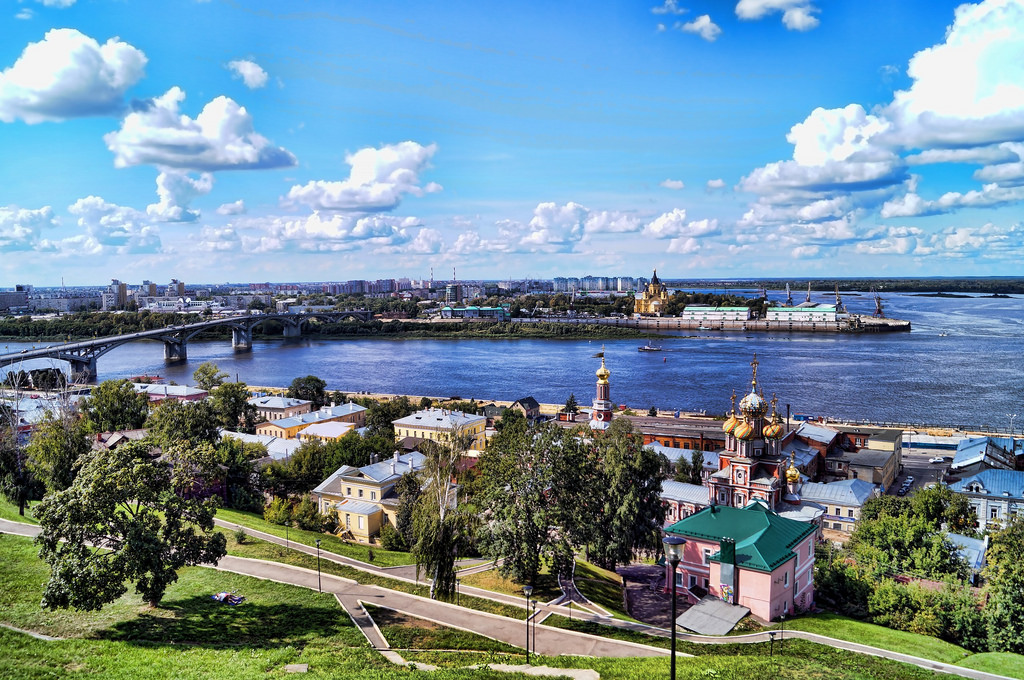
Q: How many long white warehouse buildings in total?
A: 2